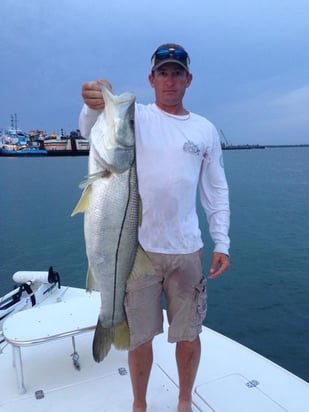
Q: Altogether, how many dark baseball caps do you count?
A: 1